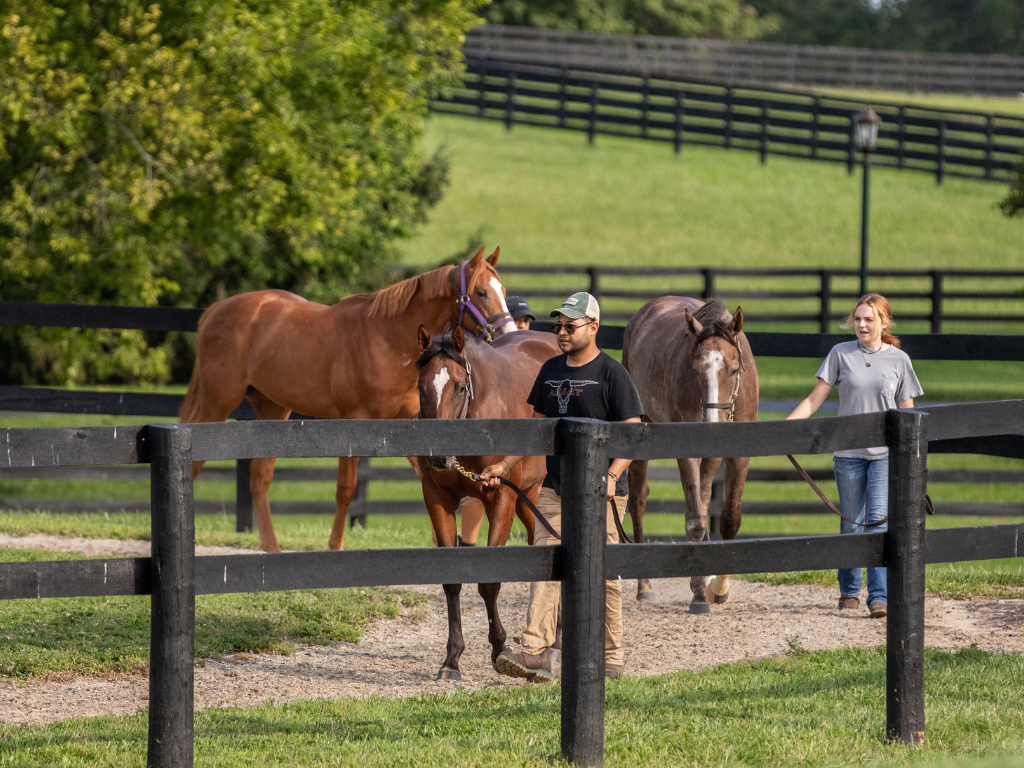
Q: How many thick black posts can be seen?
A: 3